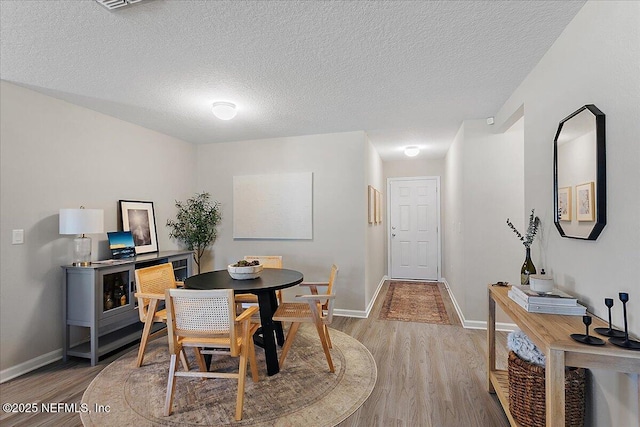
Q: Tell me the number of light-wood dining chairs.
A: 4